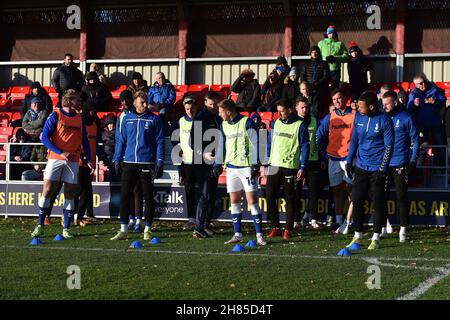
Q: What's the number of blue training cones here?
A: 8